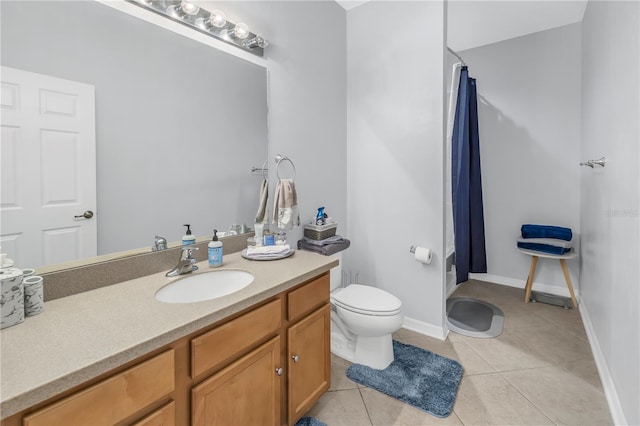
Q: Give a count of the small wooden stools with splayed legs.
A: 1